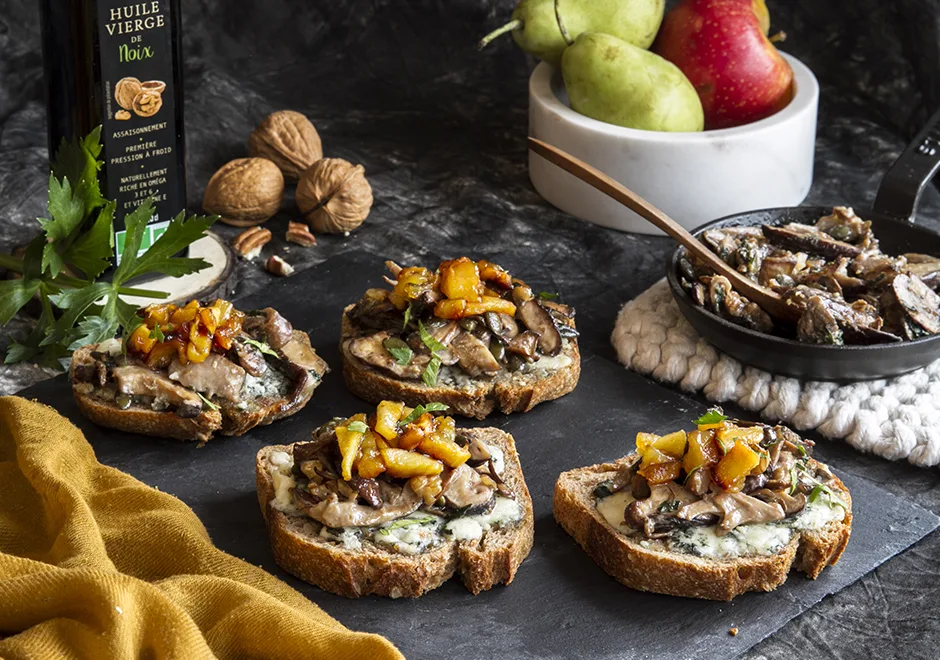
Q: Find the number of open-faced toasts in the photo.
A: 4